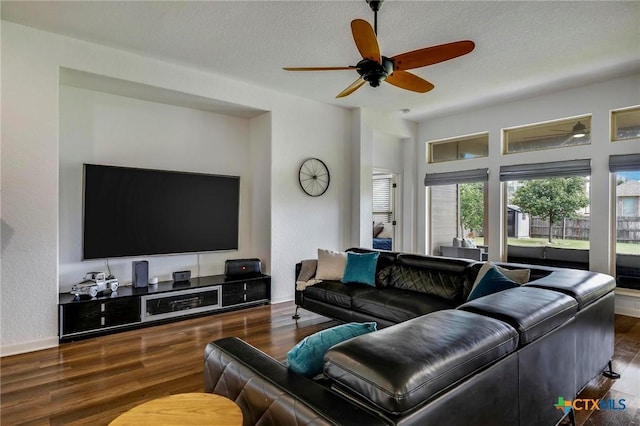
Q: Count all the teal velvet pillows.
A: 3